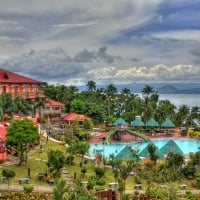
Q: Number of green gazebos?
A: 7